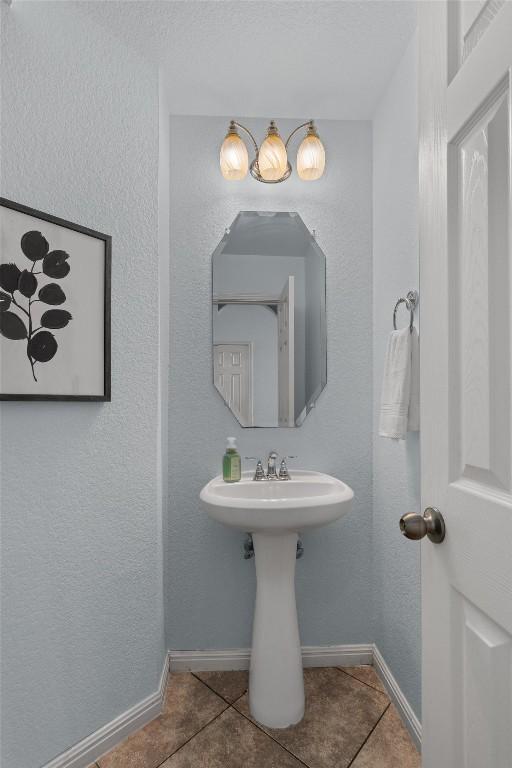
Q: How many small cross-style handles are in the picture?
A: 2